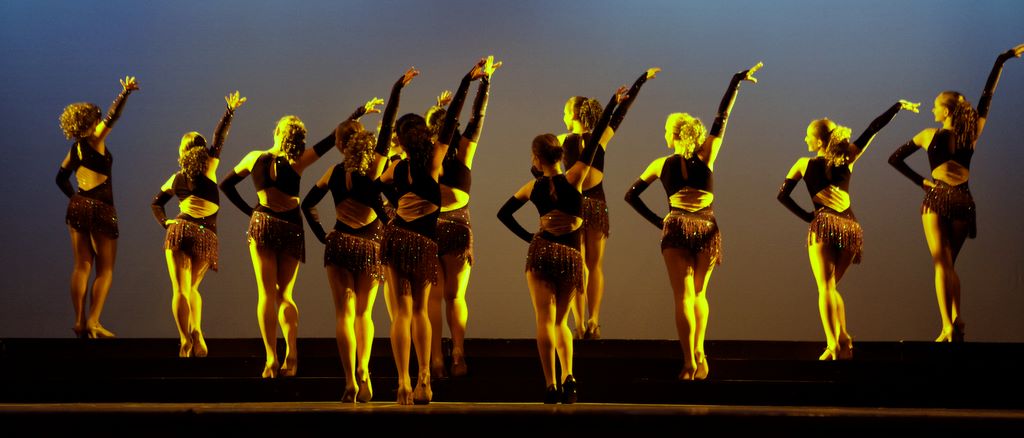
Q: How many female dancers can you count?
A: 12